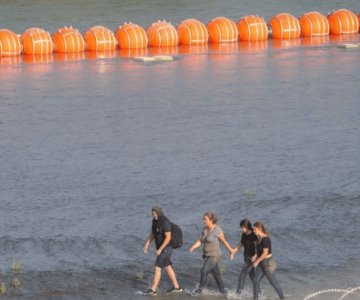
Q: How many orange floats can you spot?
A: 12